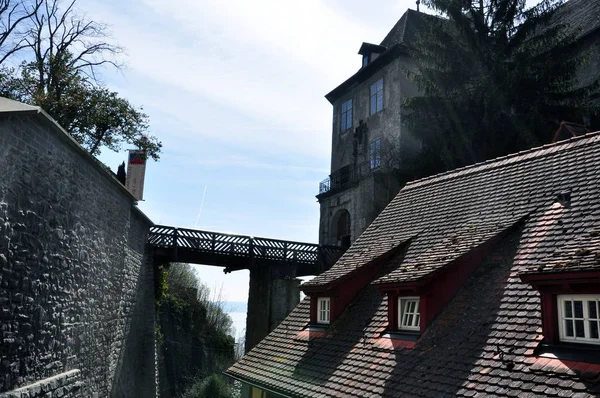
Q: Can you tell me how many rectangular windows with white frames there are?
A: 3